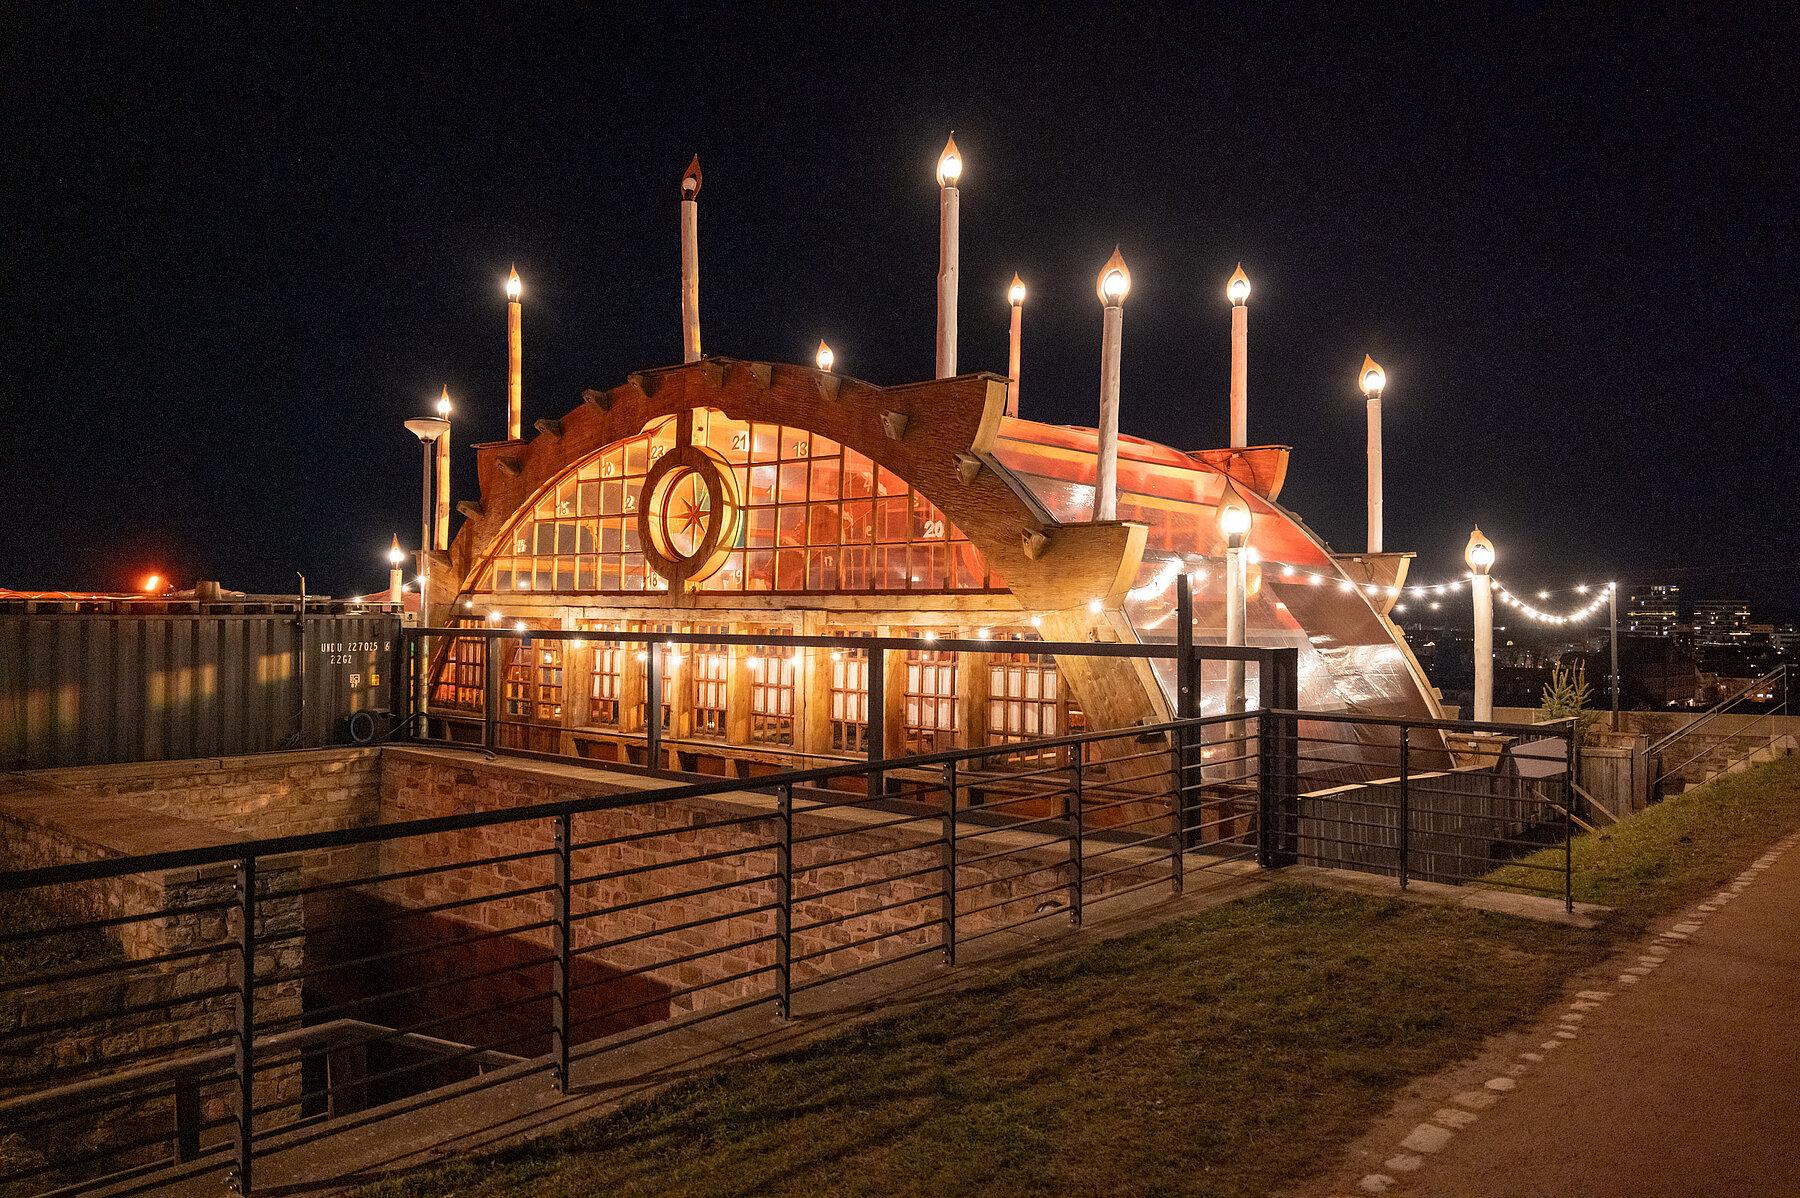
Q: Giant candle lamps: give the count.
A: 12